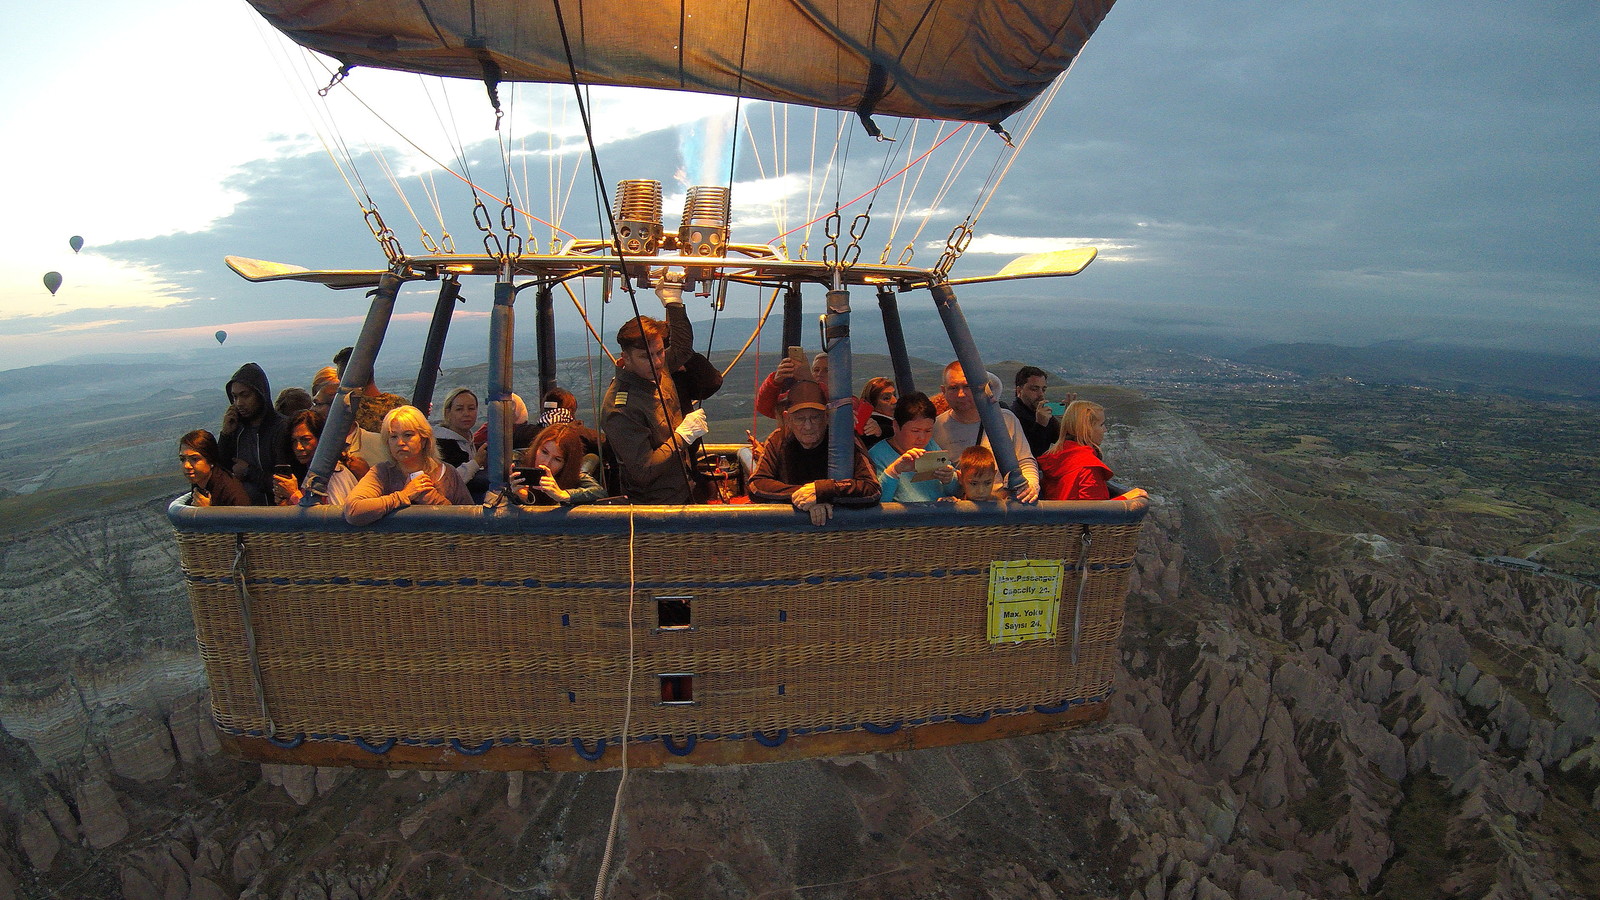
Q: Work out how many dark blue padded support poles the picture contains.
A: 8